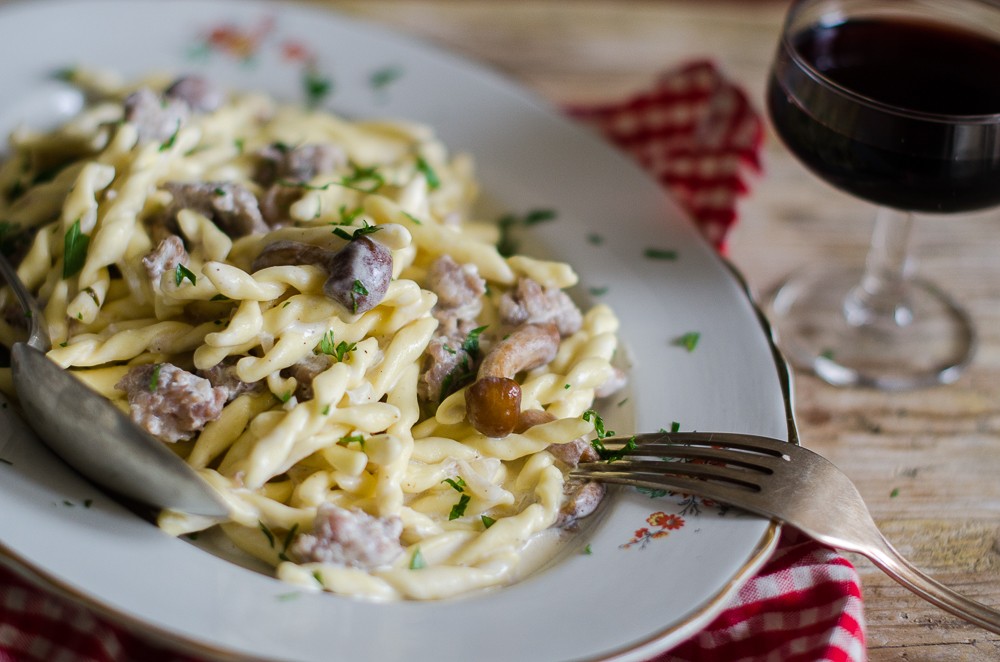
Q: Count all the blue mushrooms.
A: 0